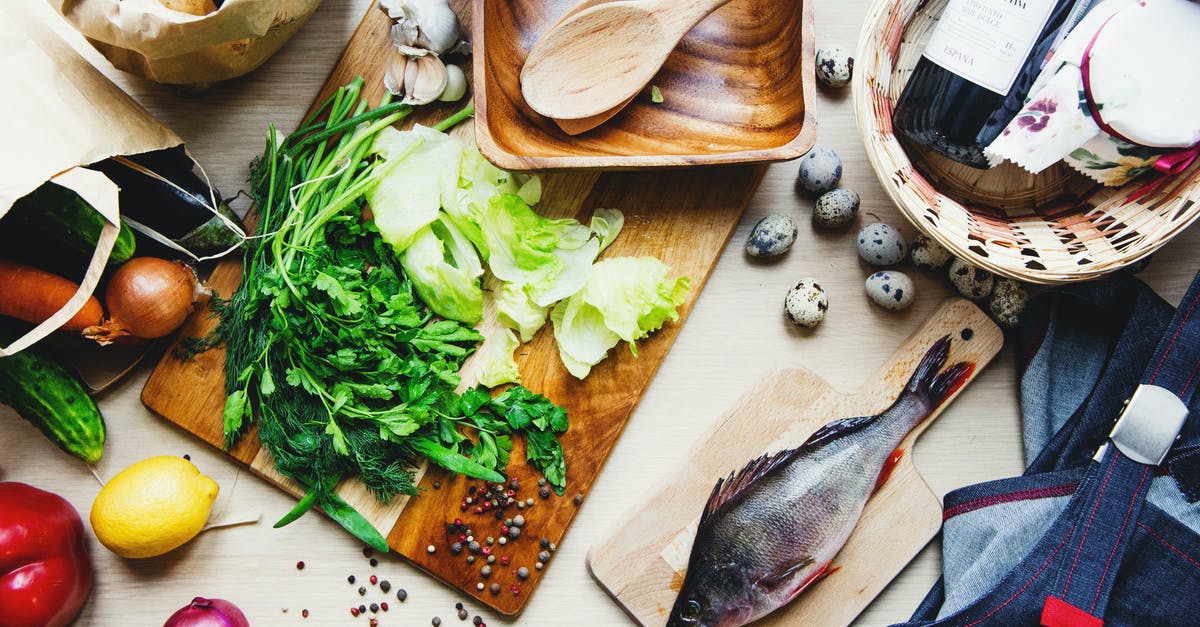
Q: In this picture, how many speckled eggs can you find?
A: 10